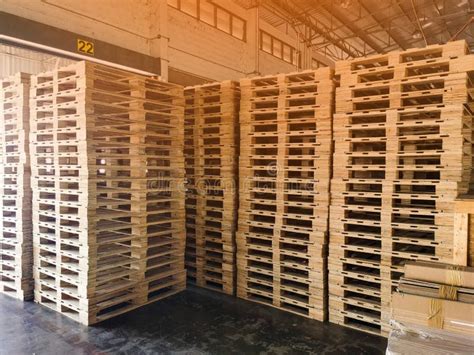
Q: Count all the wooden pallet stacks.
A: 5